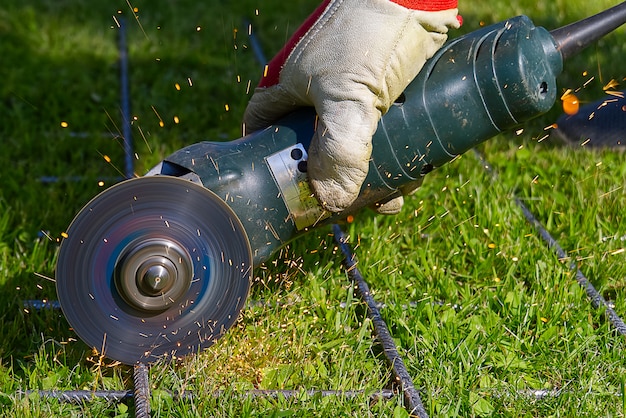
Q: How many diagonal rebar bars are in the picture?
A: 2